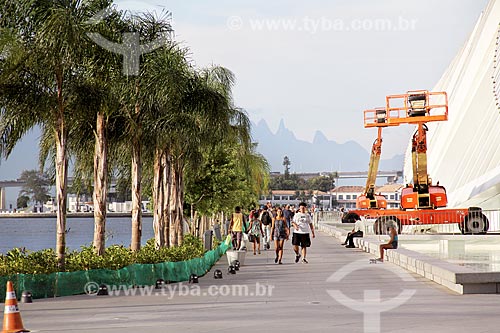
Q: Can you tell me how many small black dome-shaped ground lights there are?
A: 7